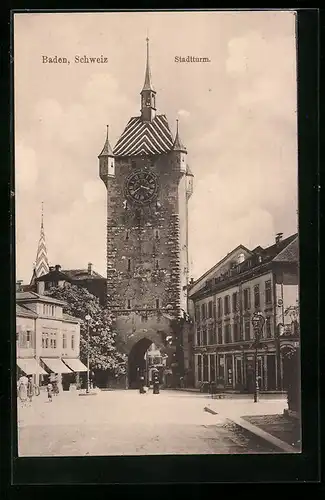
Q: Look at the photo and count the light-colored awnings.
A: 3